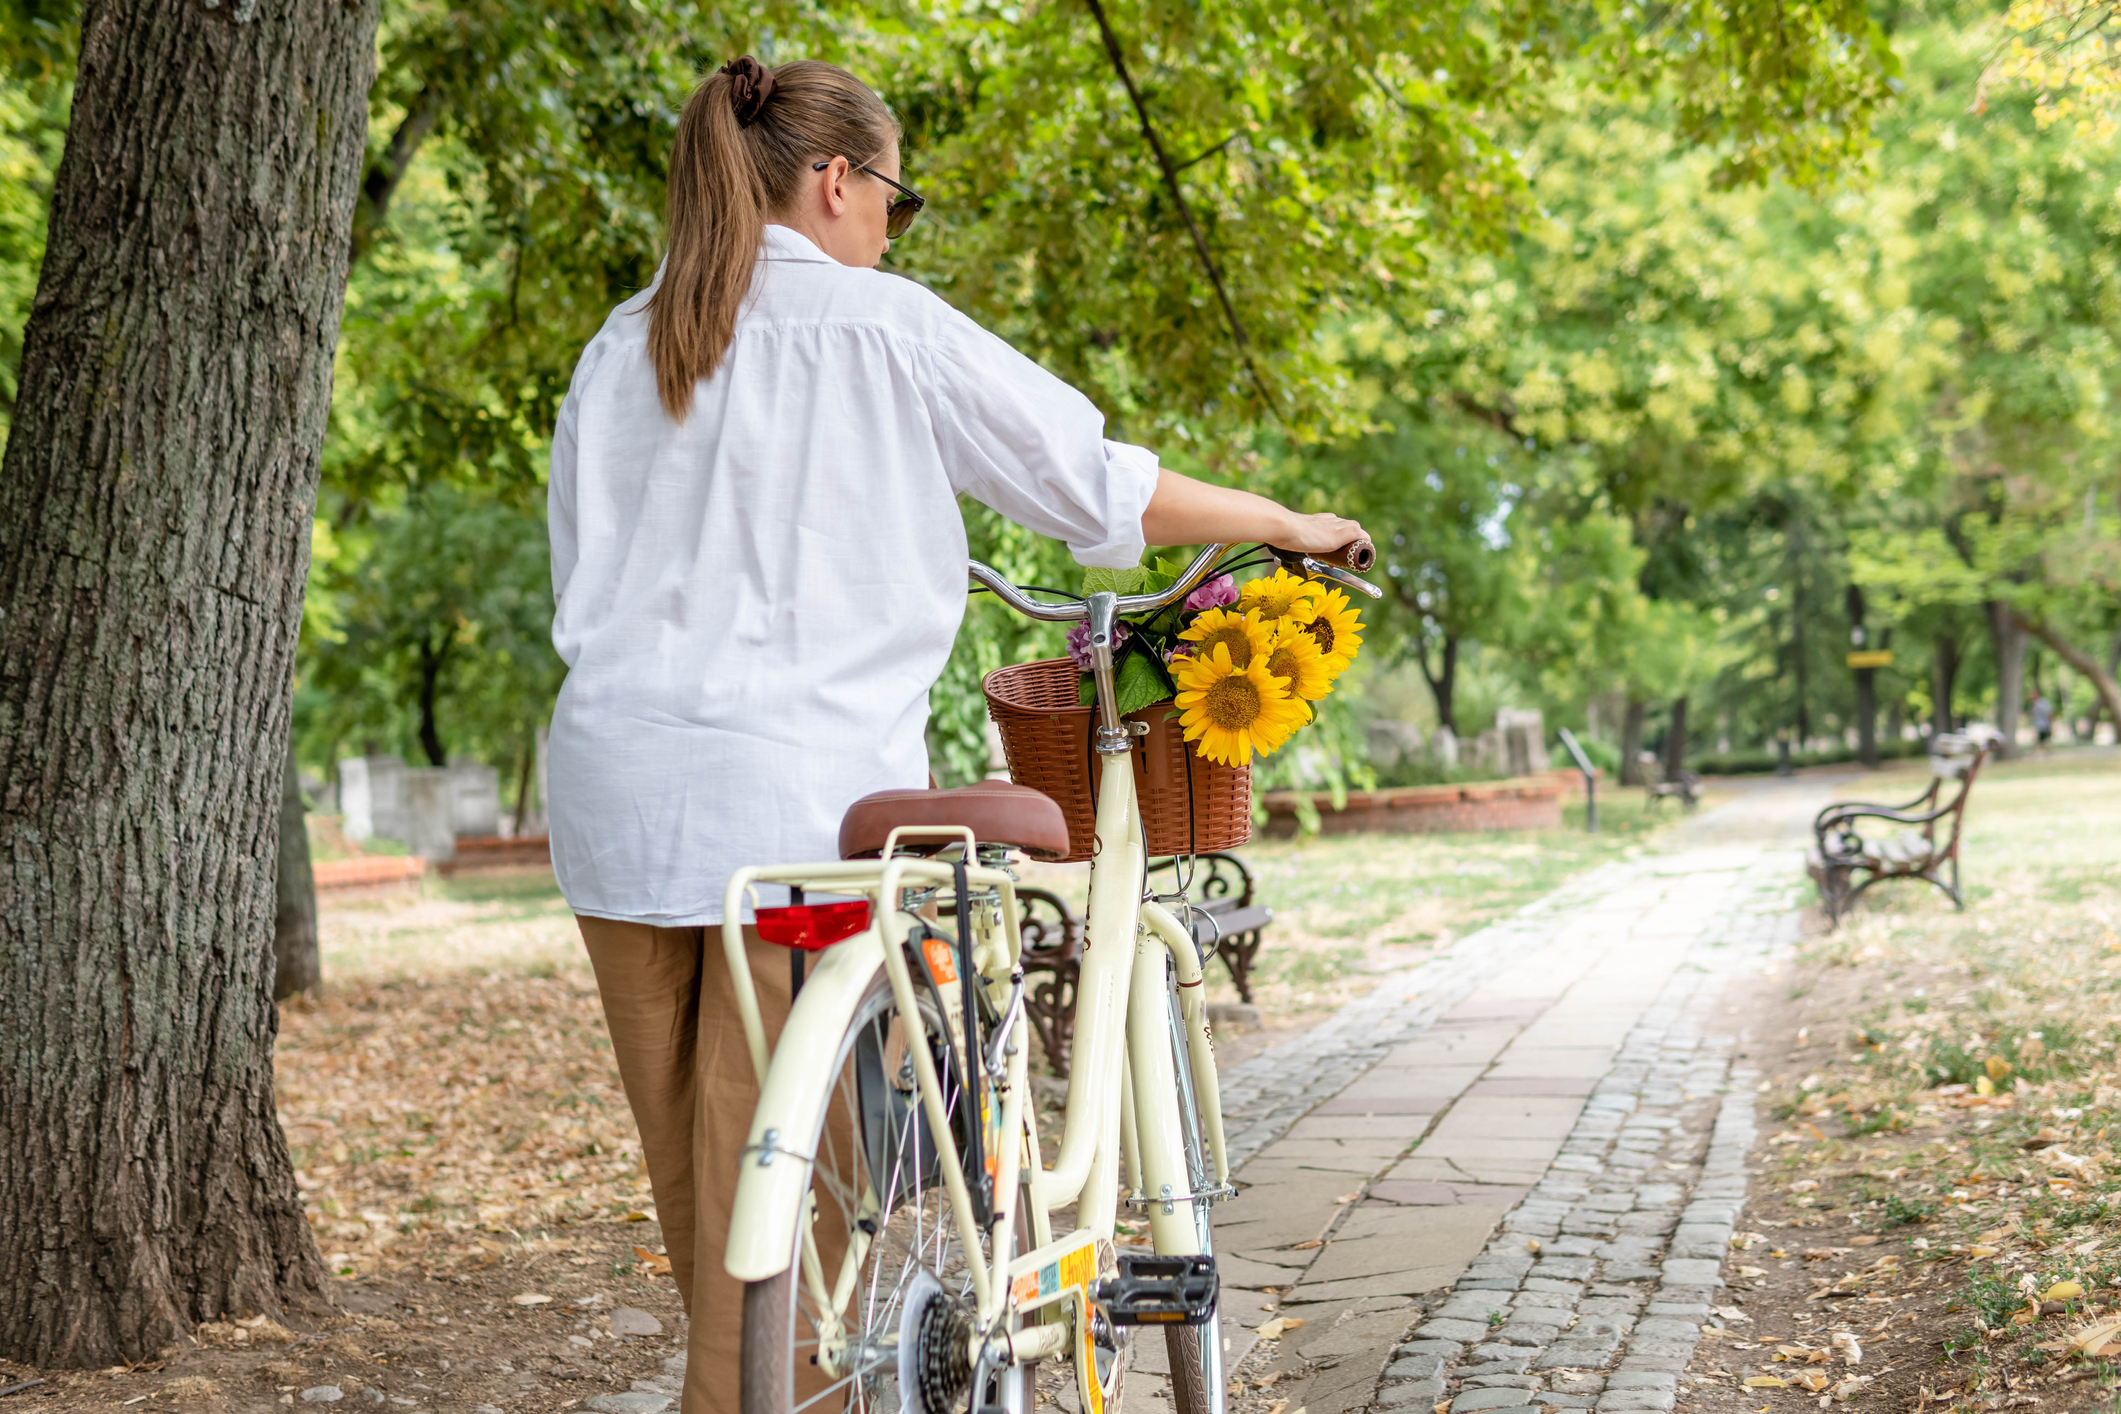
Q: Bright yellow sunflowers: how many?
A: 5